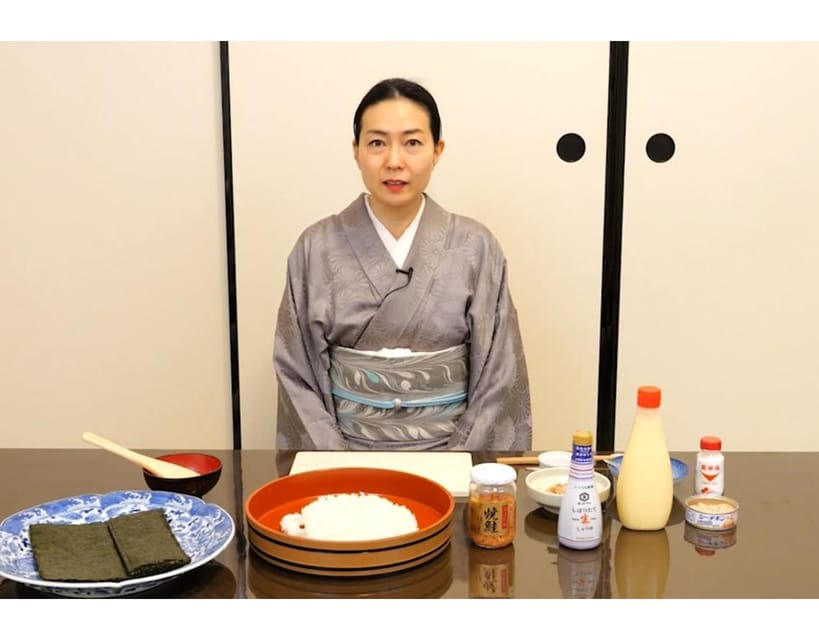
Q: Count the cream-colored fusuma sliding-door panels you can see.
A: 3